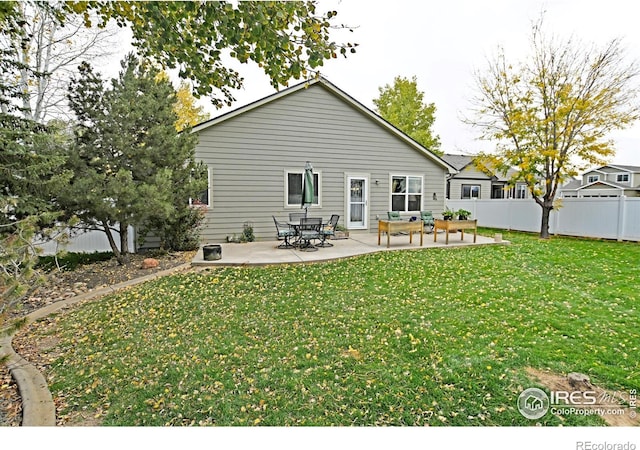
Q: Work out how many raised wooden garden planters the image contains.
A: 2